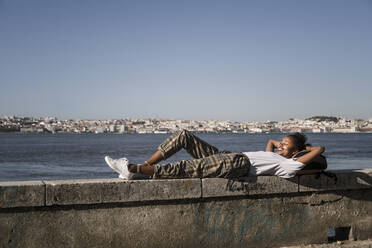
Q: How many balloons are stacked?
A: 0